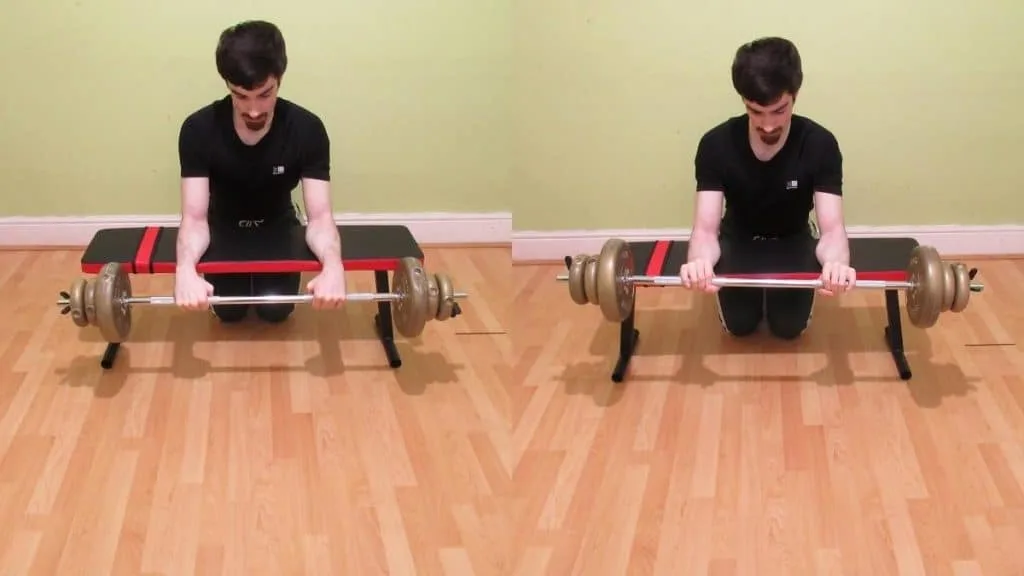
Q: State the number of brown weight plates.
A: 12